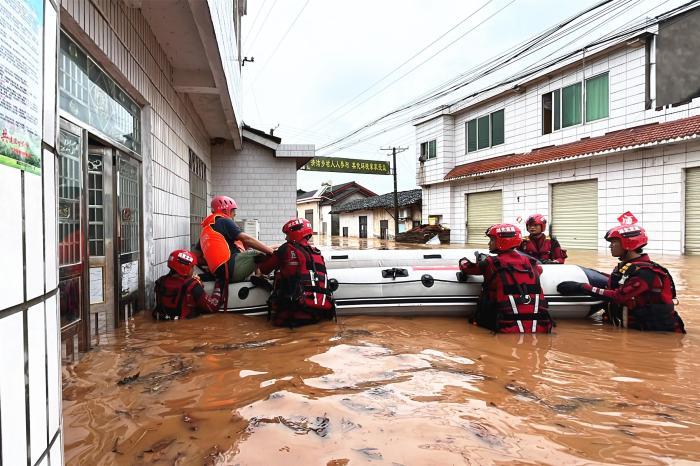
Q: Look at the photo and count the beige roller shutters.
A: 3